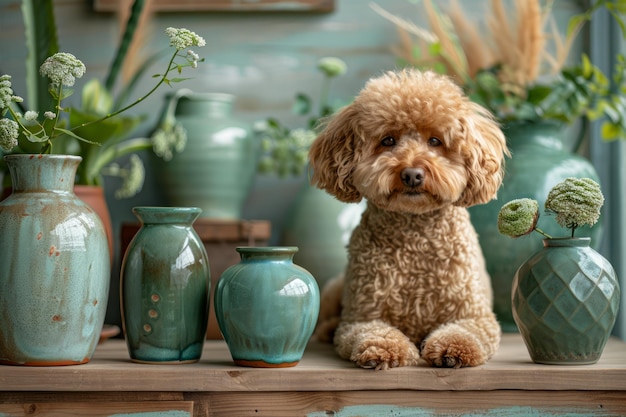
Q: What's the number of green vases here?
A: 7